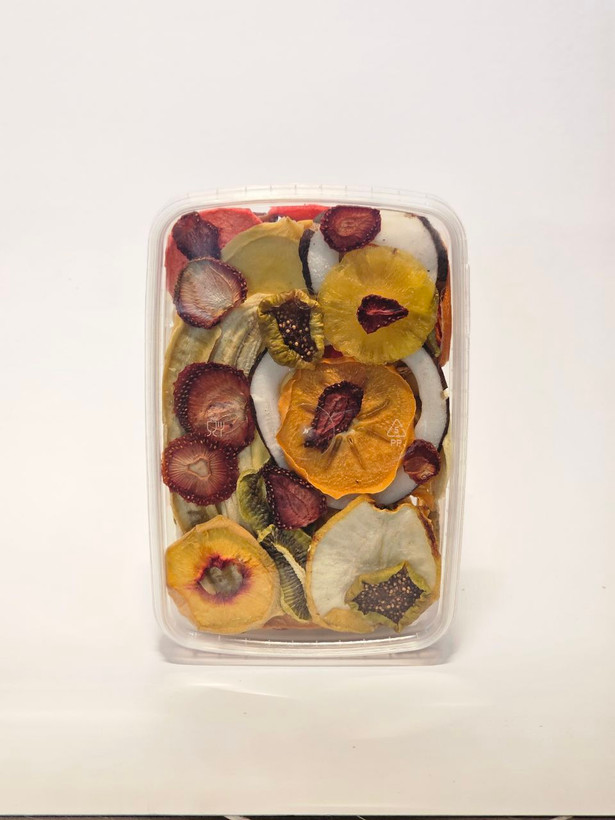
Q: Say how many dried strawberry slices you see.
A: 9